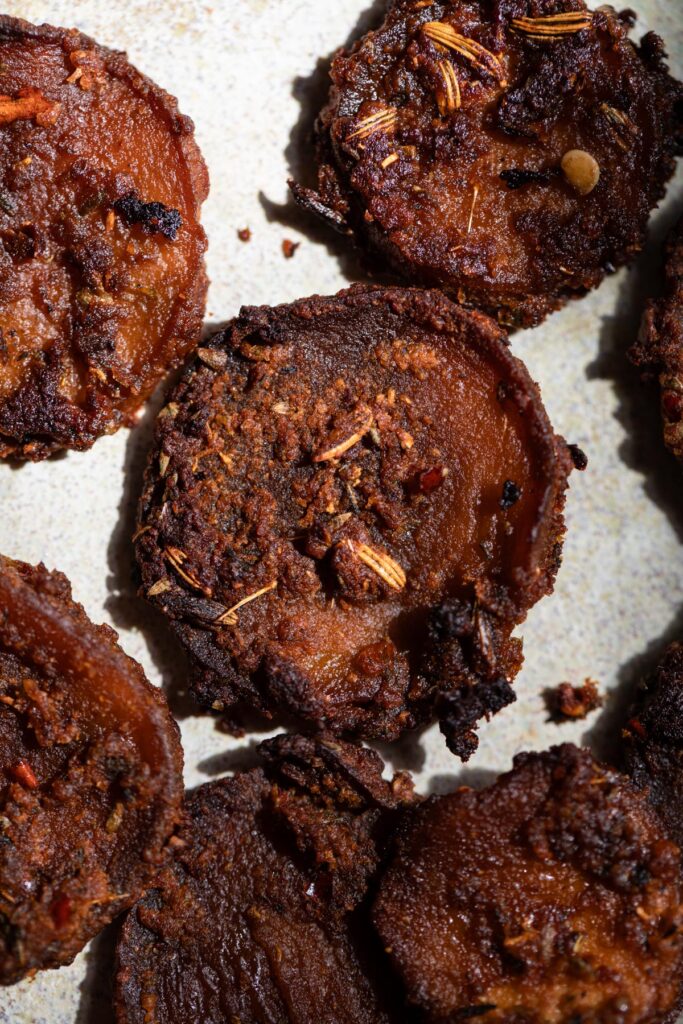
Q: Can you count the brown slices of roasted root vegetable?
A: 8